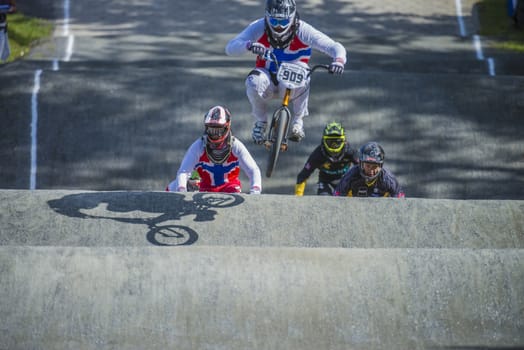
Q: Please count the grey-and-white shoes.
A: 2